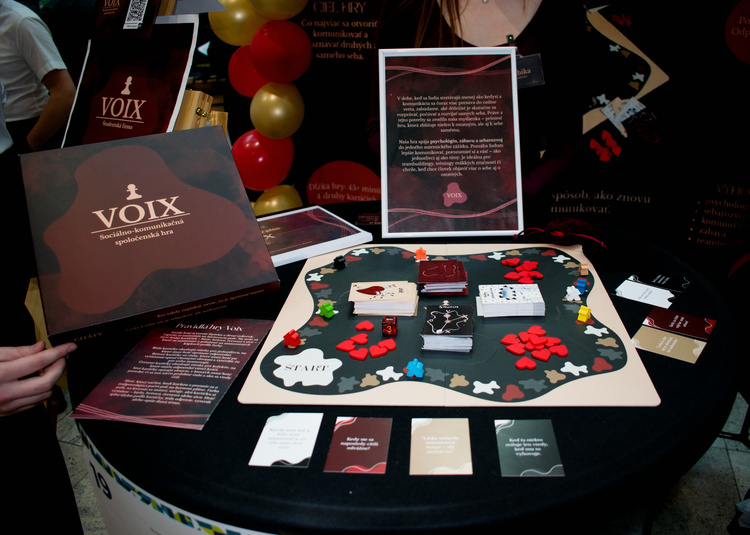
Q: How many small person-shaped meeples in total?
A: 9